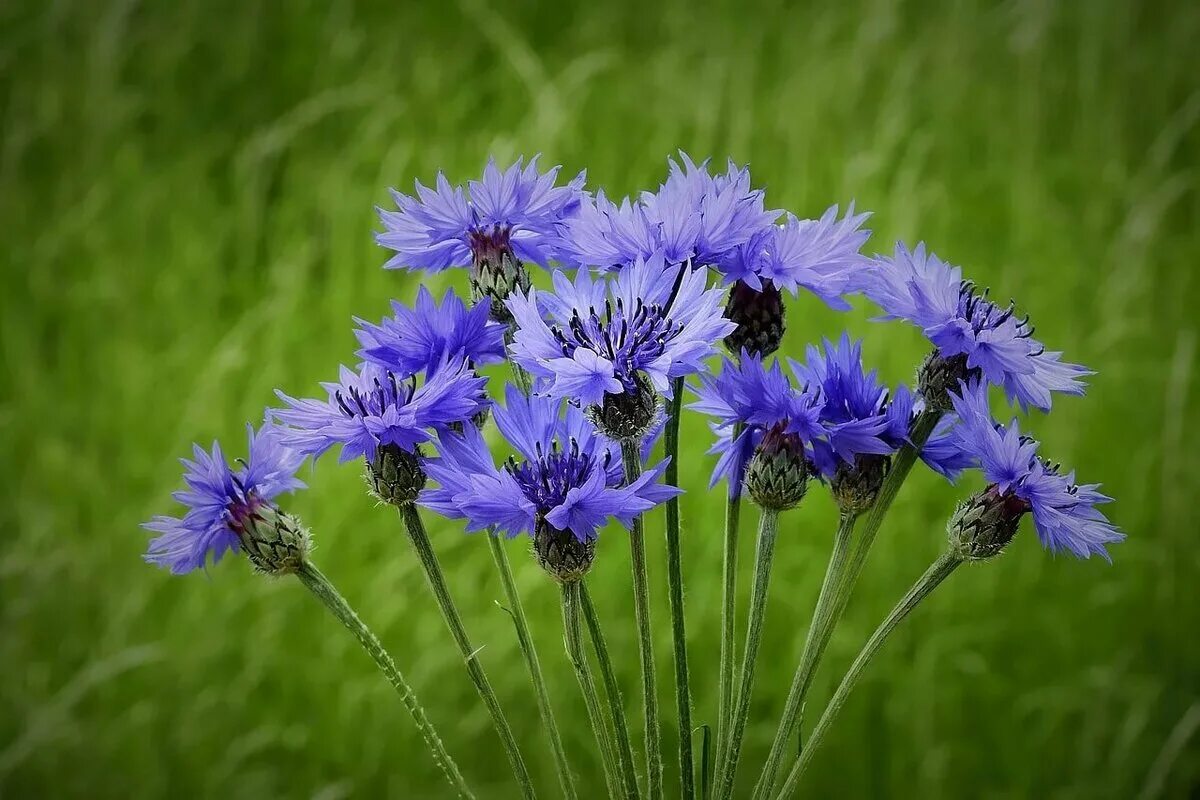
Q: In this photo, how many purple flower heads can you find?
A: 12